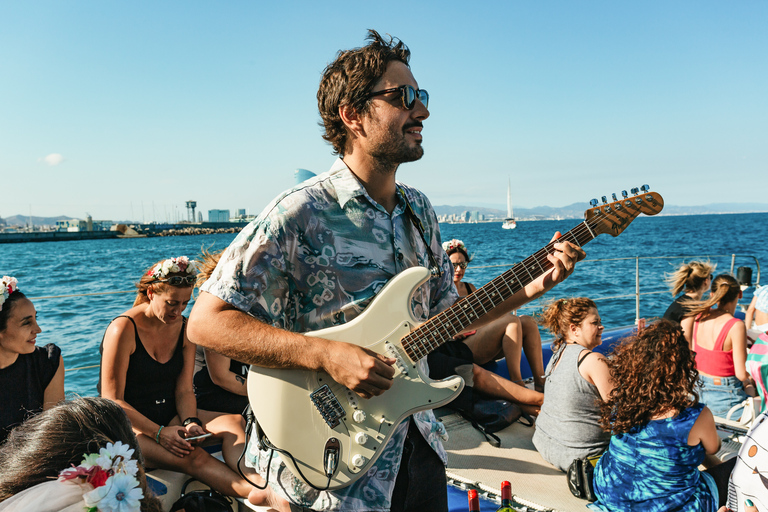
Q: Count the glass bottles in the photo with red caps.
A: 2